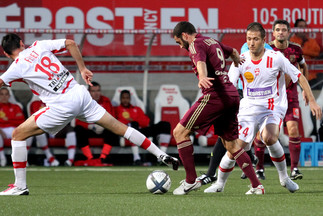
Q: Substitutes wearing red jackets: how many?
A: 4